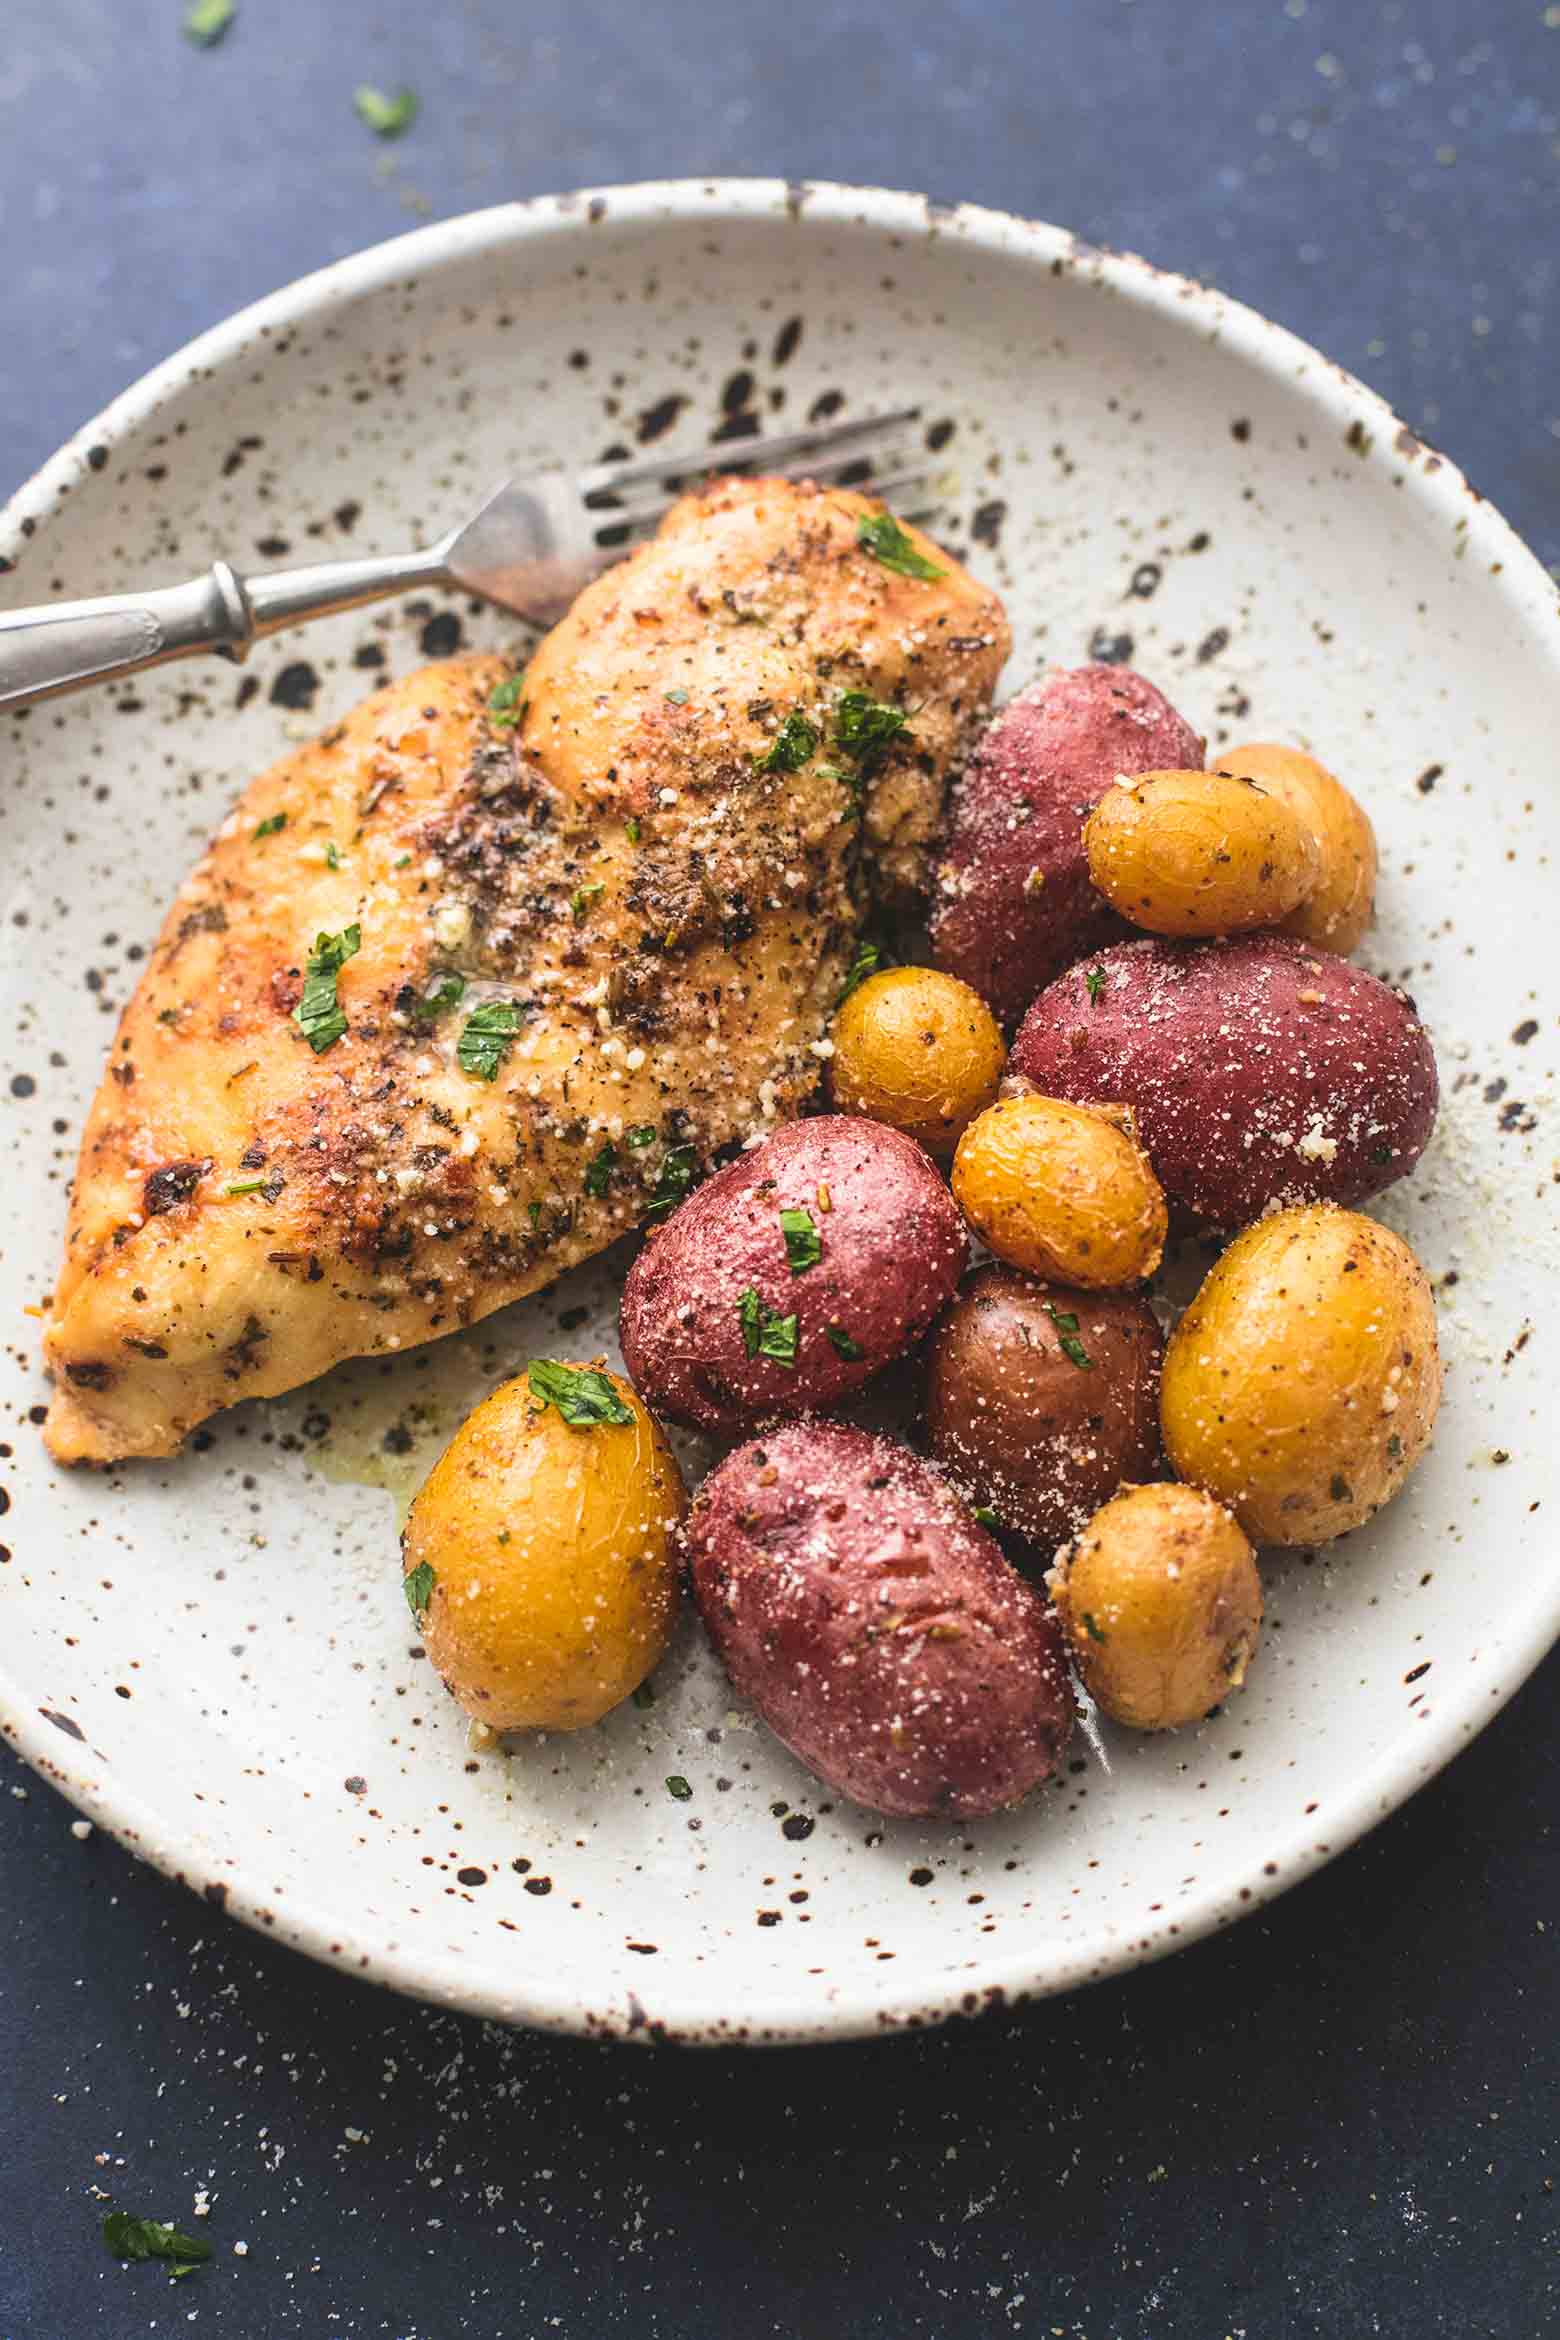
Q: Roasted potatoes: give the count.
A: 12